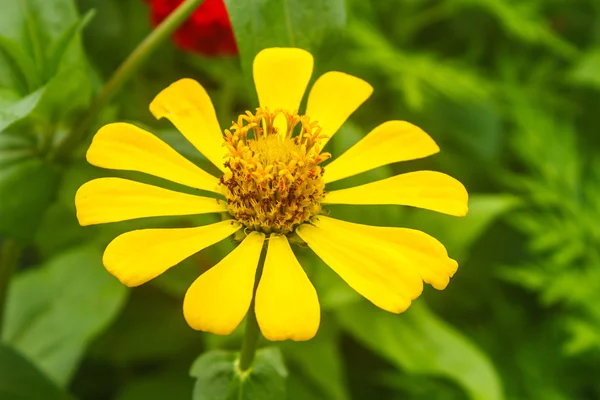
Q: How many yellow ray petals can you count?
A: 12